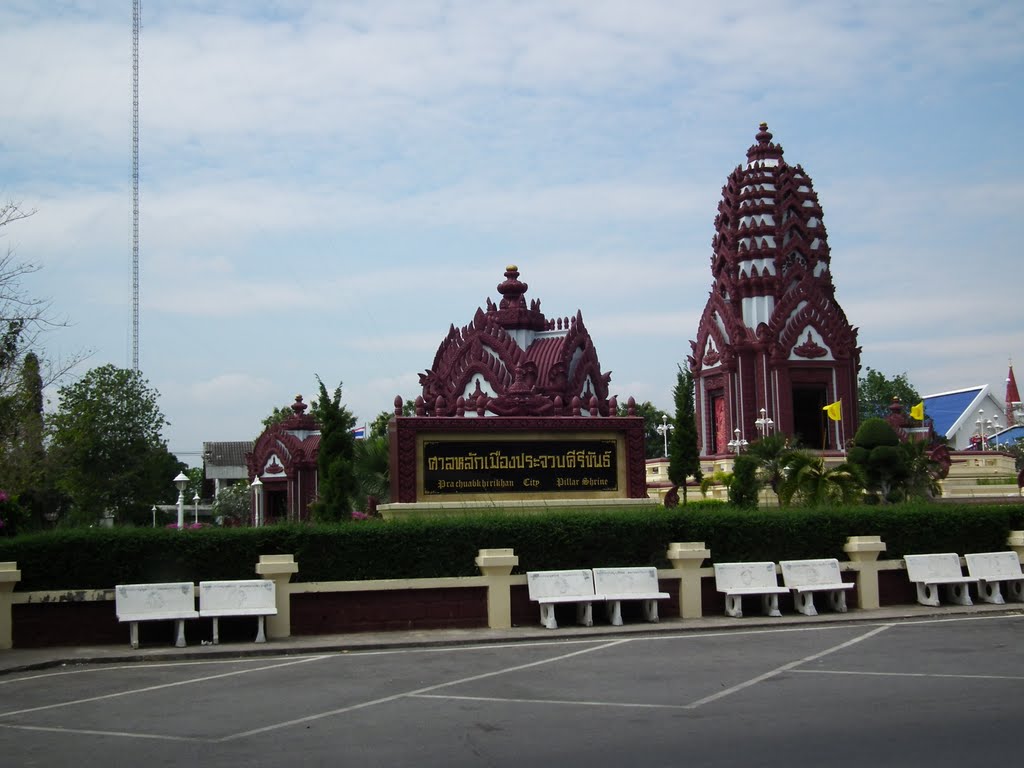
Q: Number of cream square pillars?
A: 6